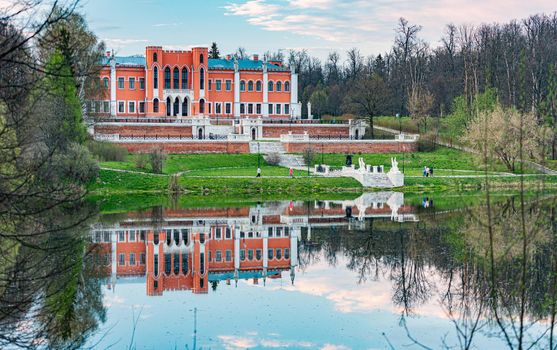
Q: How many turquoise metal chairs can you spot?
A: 0